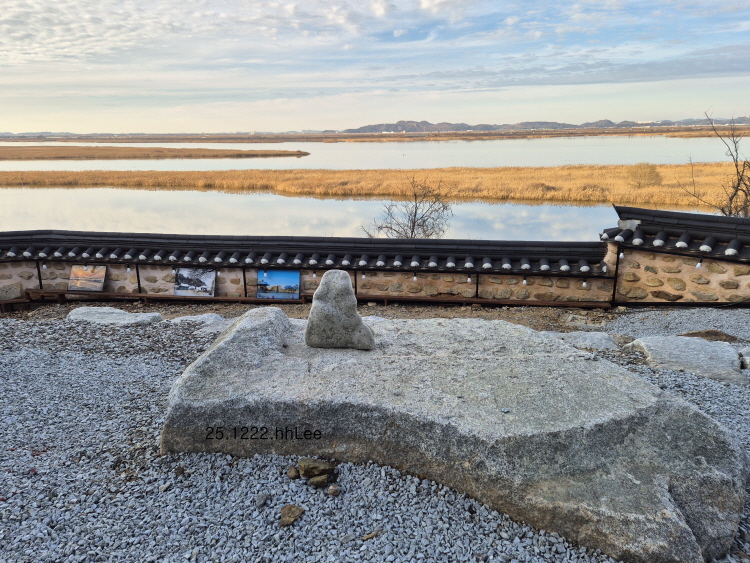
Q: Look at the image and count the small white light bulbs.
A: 14